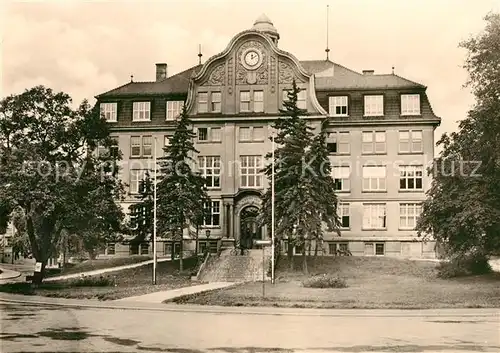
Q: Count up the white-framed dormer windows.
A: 6